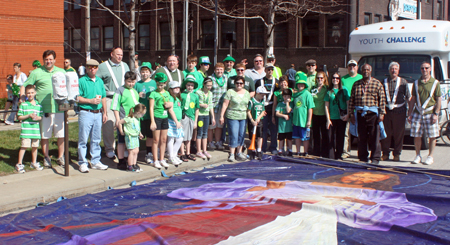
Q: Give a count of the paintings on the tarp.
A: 1